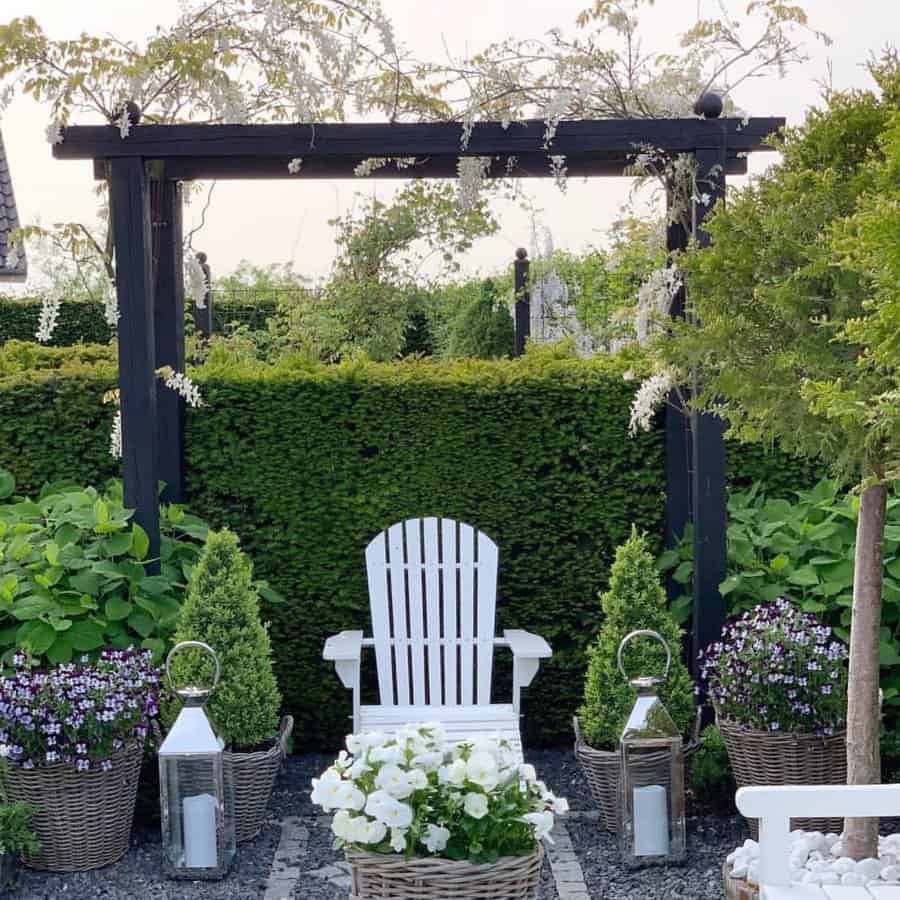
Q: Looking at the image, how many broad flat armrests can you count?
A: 2